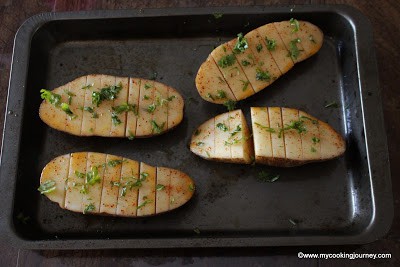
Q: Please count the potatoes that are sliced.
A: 4